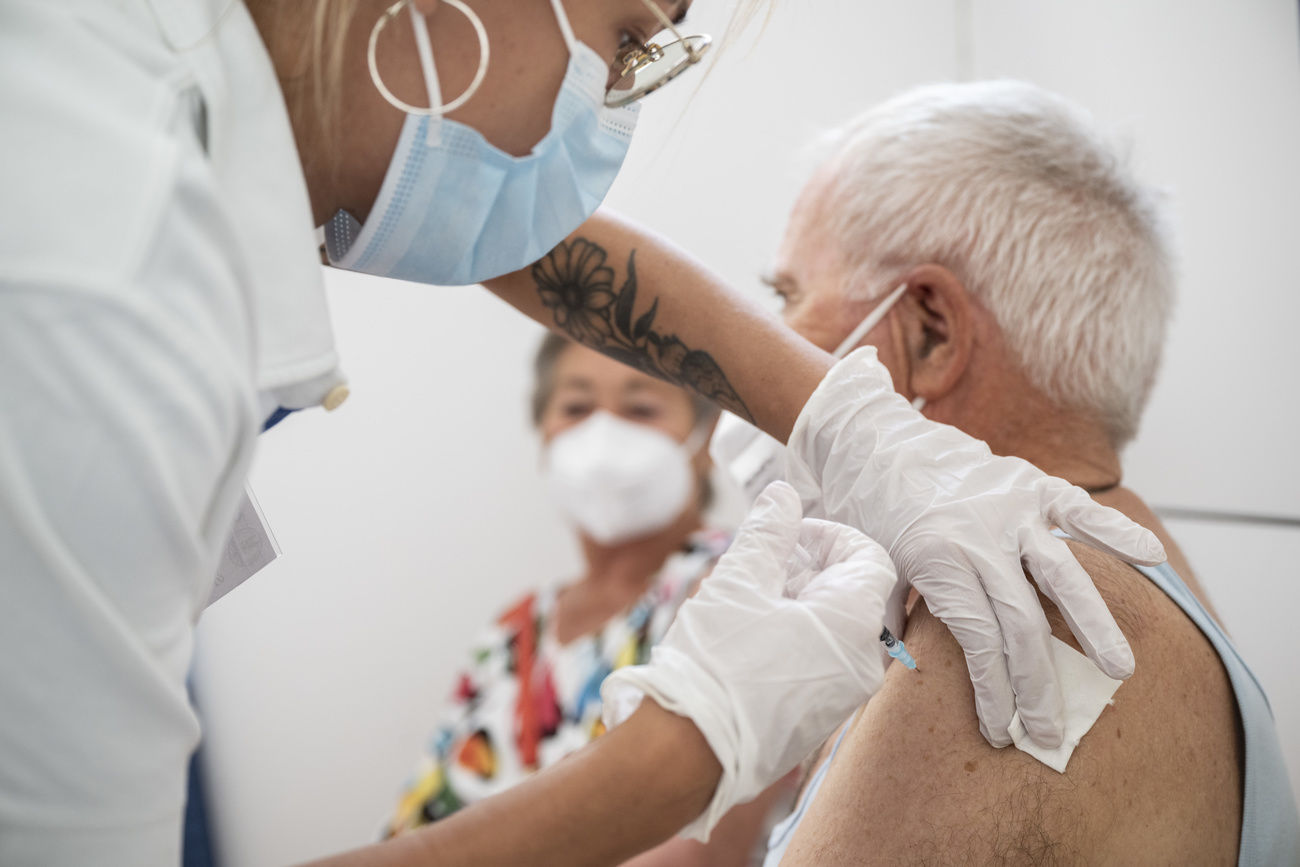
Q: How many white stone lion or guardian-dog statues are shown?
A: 0